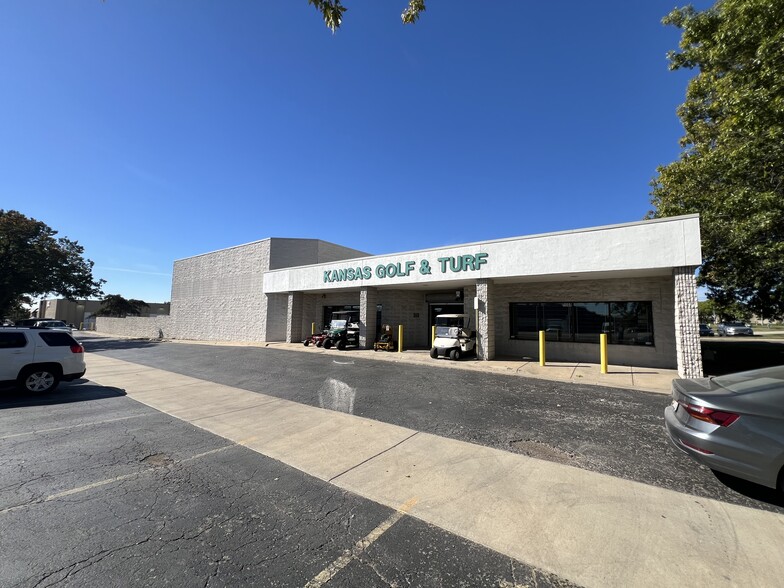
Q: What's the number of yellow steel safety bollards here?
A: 5